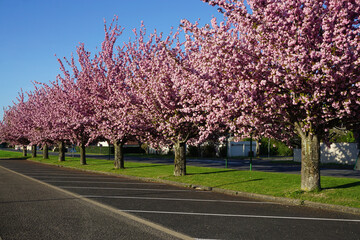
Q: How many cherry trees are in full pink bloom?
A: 8